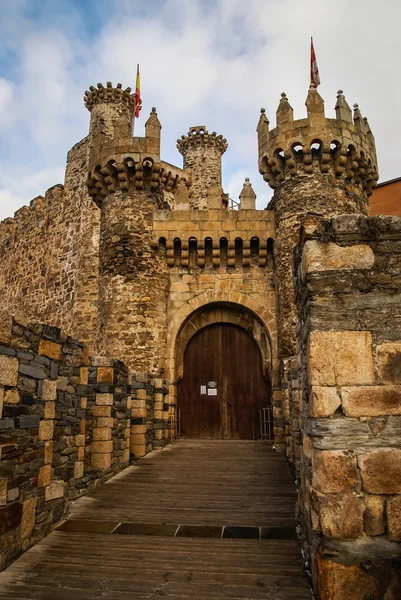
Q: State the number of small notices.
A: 3